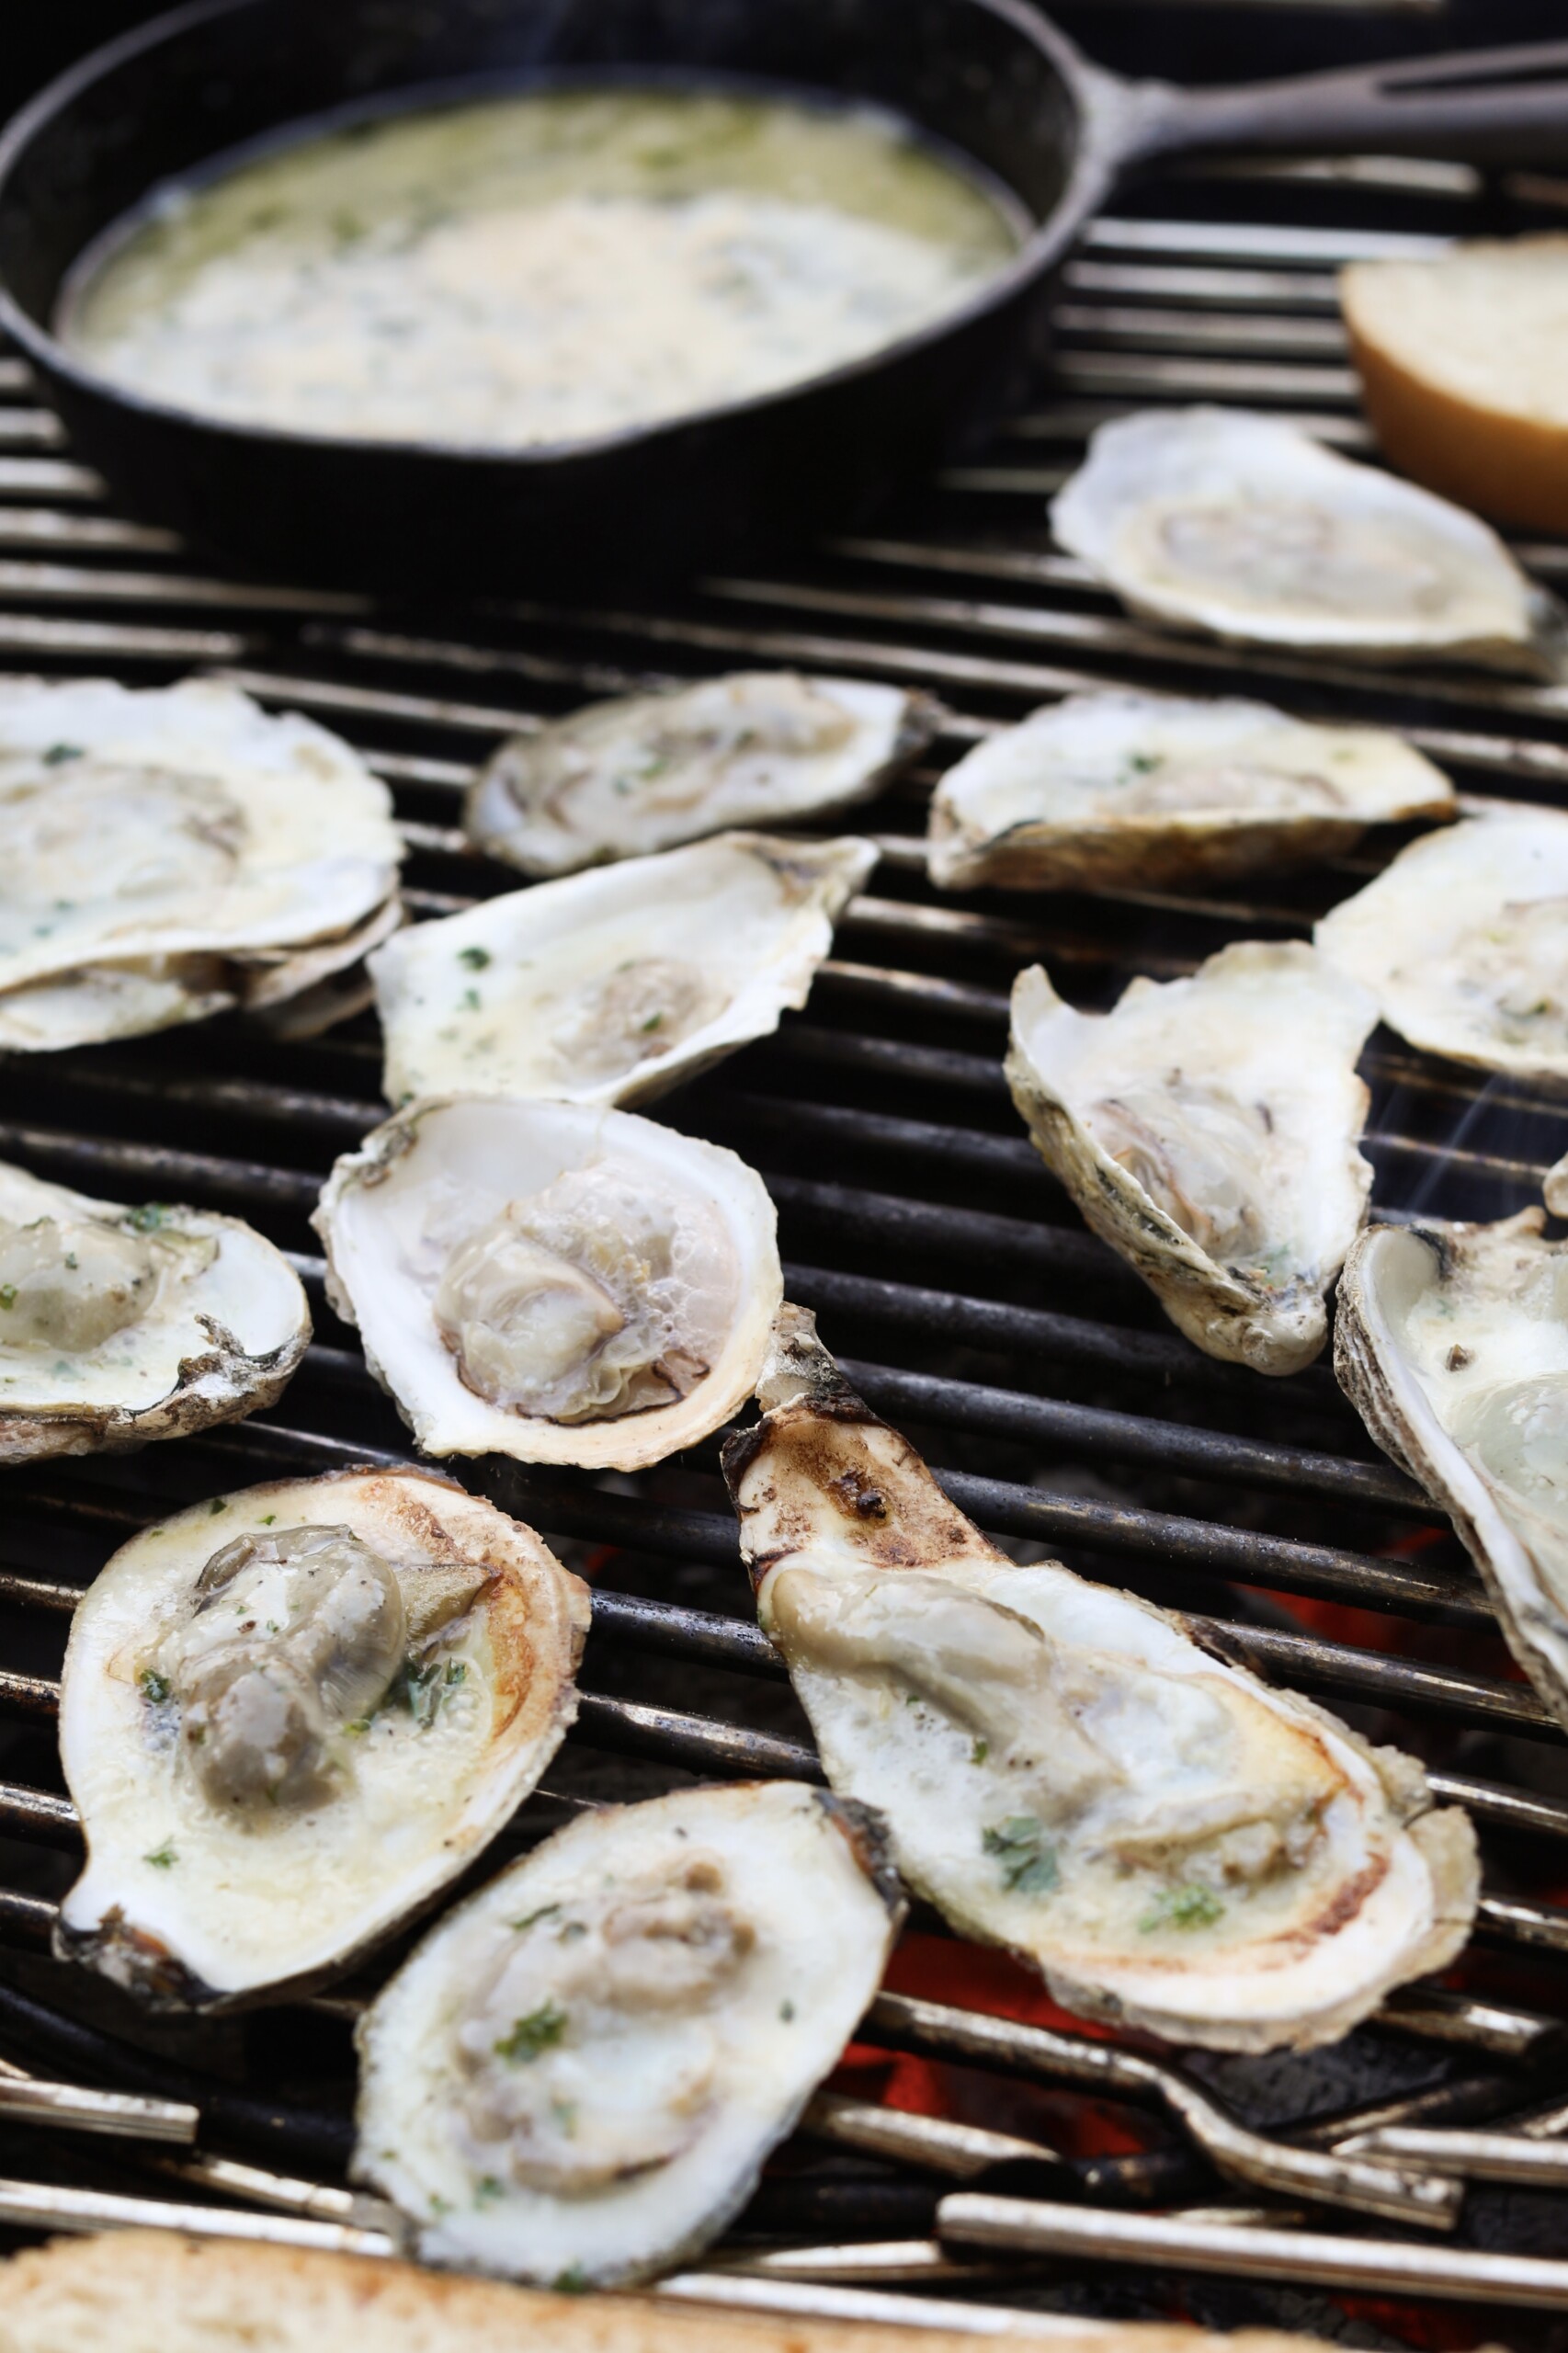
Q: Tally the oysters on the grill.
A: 13